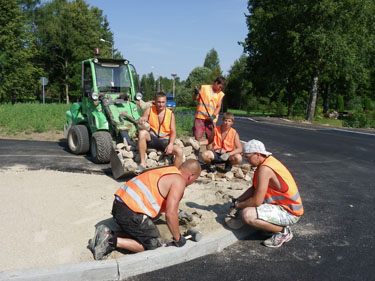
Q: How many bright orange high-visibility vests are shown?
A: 5